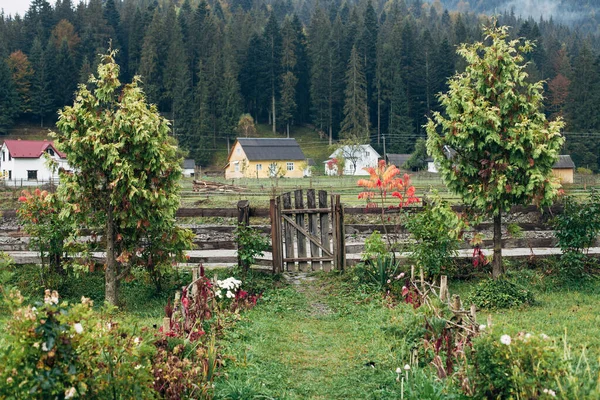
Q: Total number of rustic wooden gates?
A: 1